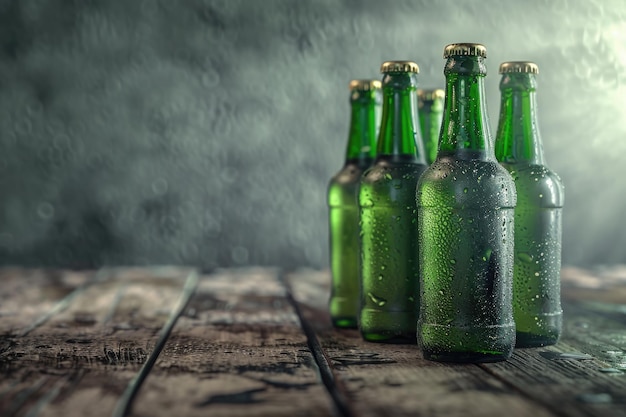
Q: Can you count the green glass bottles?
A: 5